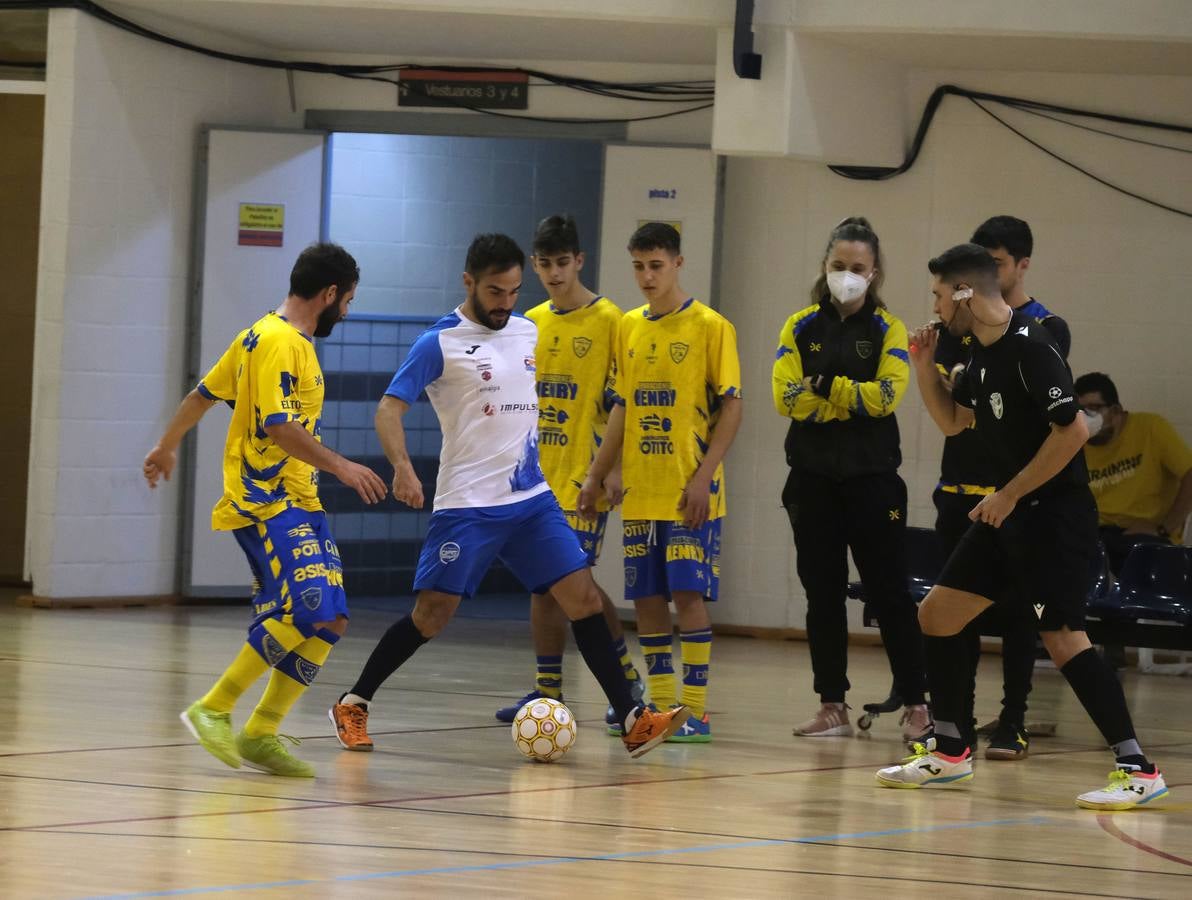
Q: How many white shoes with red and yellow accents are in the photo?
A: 2